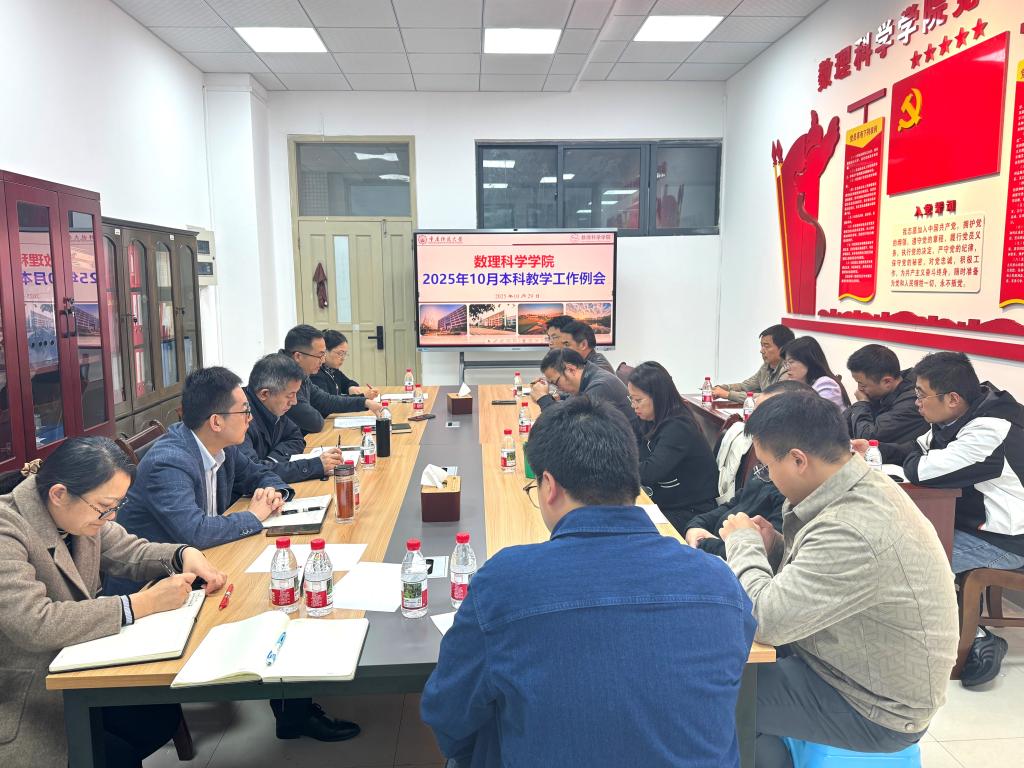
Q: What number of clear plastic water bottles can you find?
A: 15